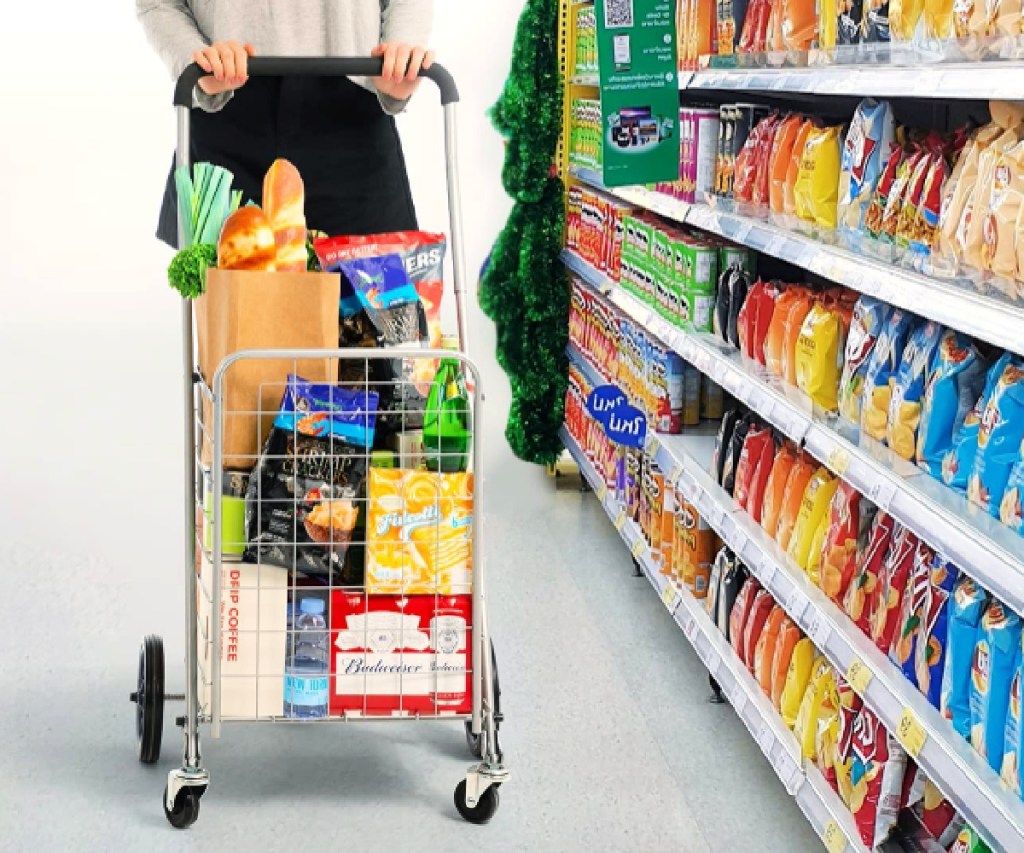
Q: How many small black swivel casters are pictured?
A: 2